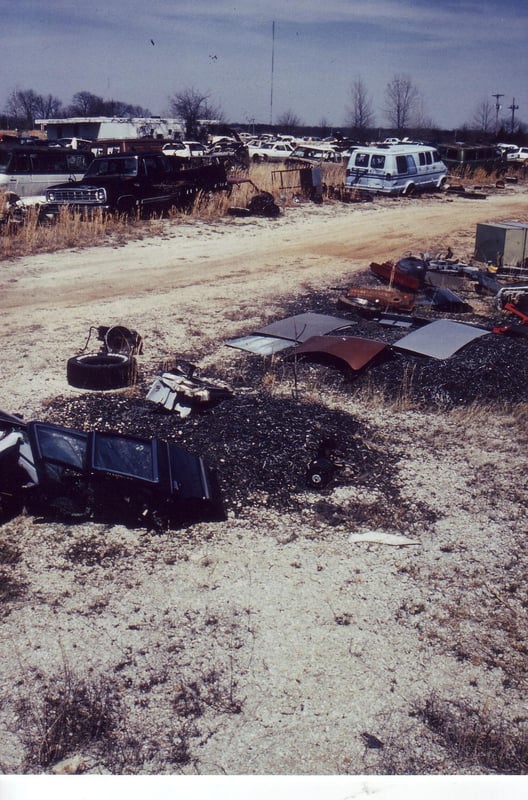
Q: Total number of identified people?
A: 0